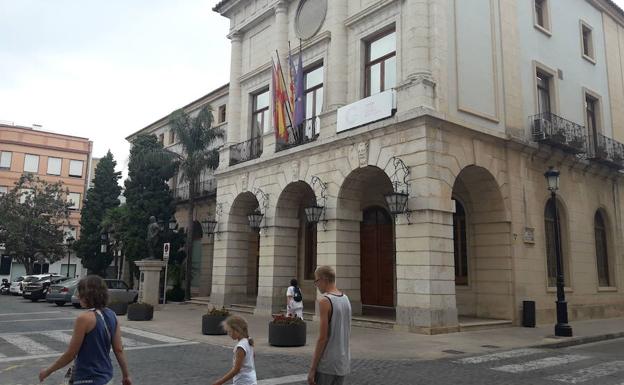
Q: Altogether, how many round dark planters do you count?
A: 4